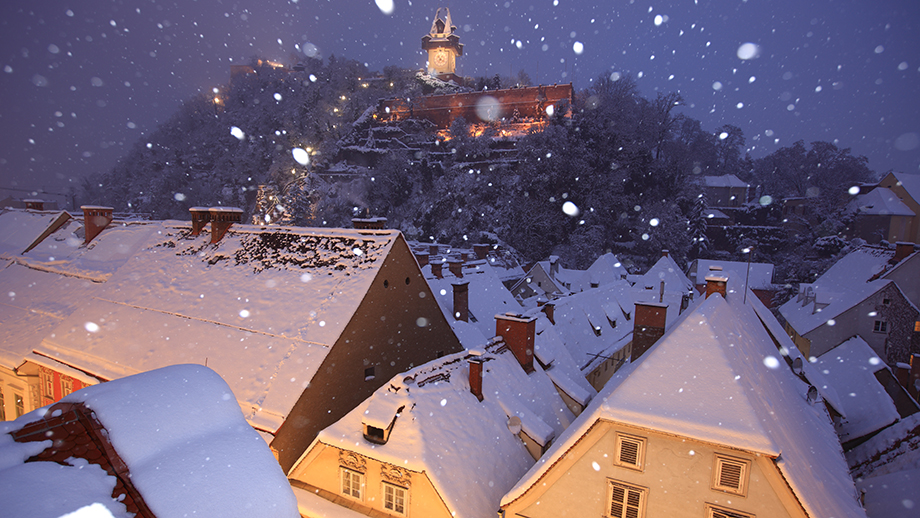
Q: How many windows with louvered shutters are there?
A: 4